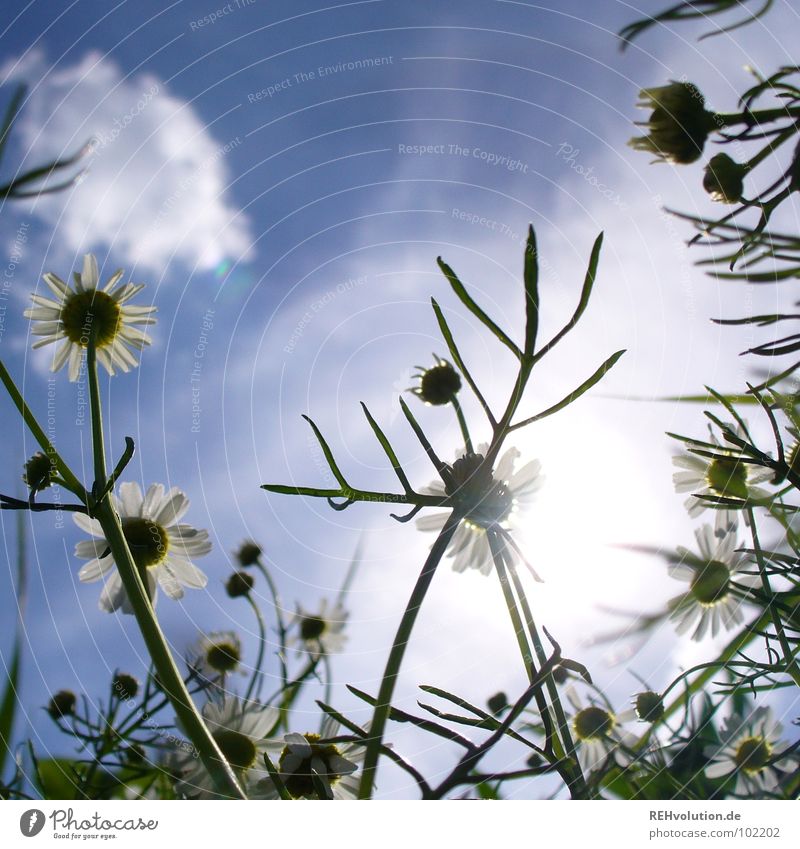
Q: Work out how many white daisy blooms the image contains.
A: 11